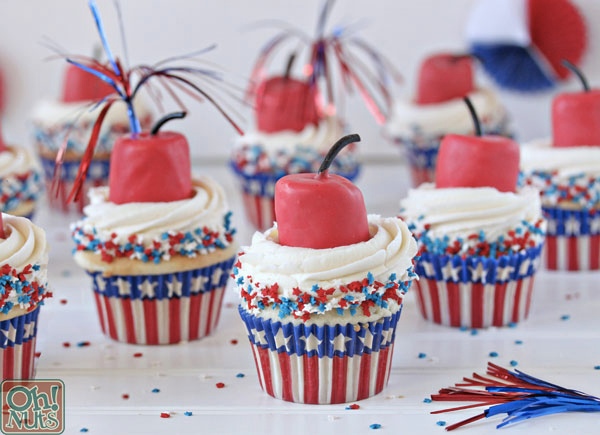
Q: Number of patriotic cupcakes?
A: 9